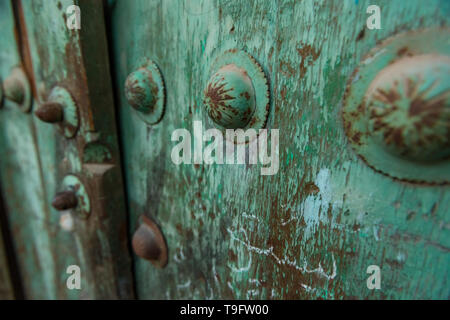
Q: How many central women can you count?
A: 0